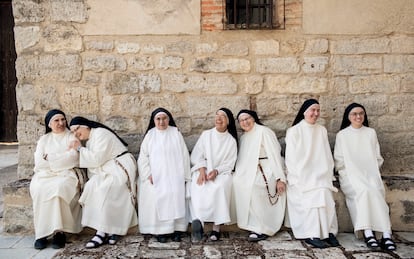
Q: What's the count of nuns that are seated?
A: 7